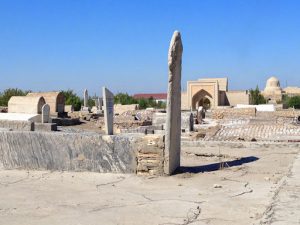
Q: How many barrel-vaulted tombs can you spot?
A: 2